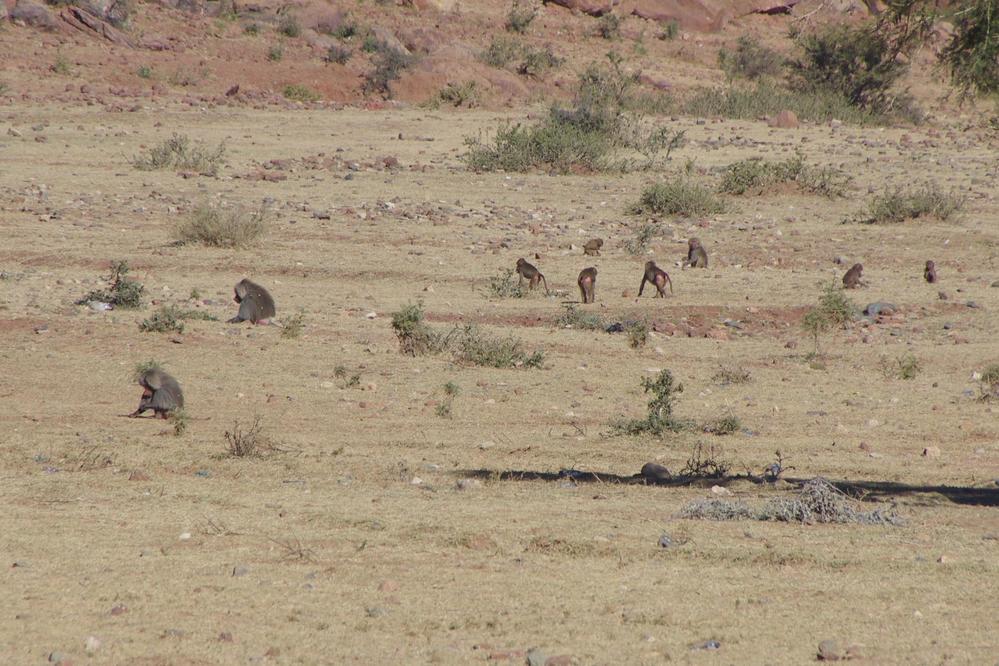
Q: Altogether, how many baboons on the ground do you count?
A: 9